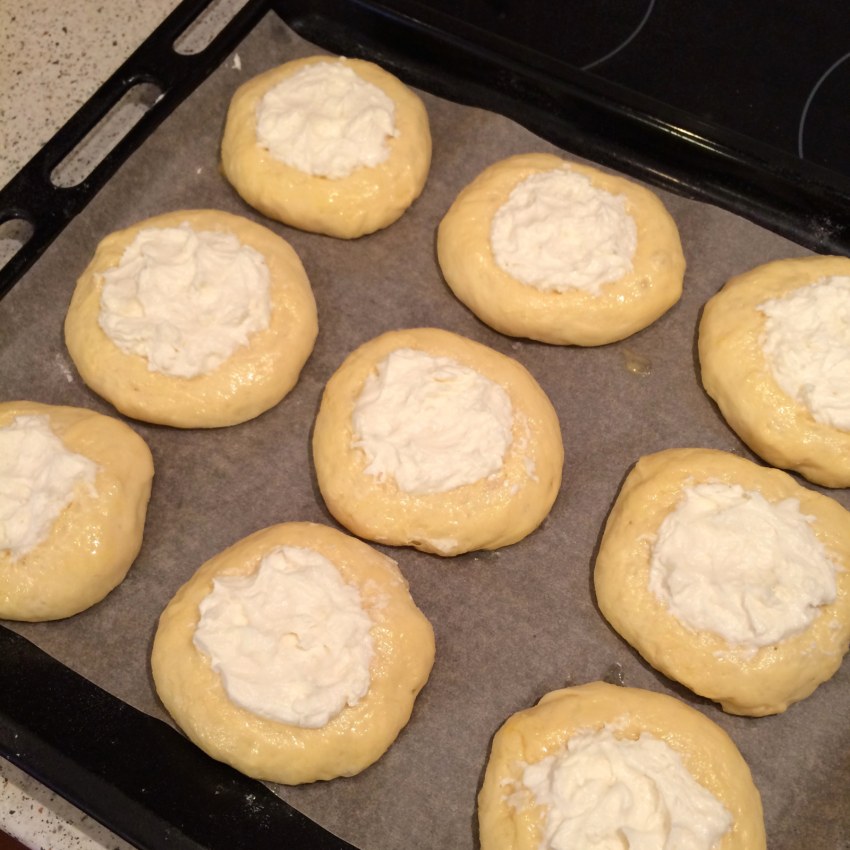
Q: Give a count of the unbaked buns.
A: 9